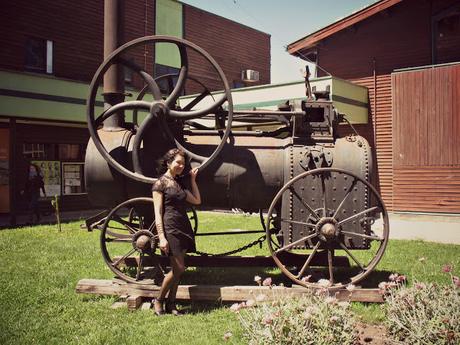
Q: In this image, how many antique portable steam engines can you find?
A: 1